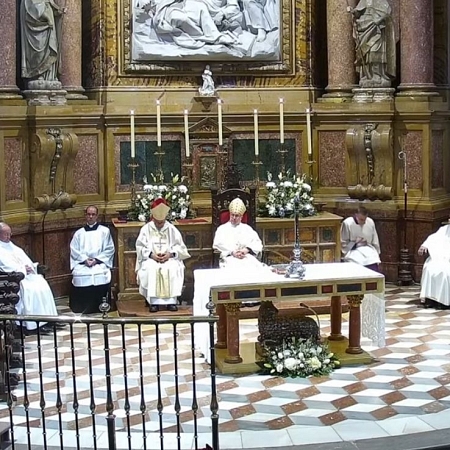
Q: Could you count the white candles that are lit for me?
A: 7